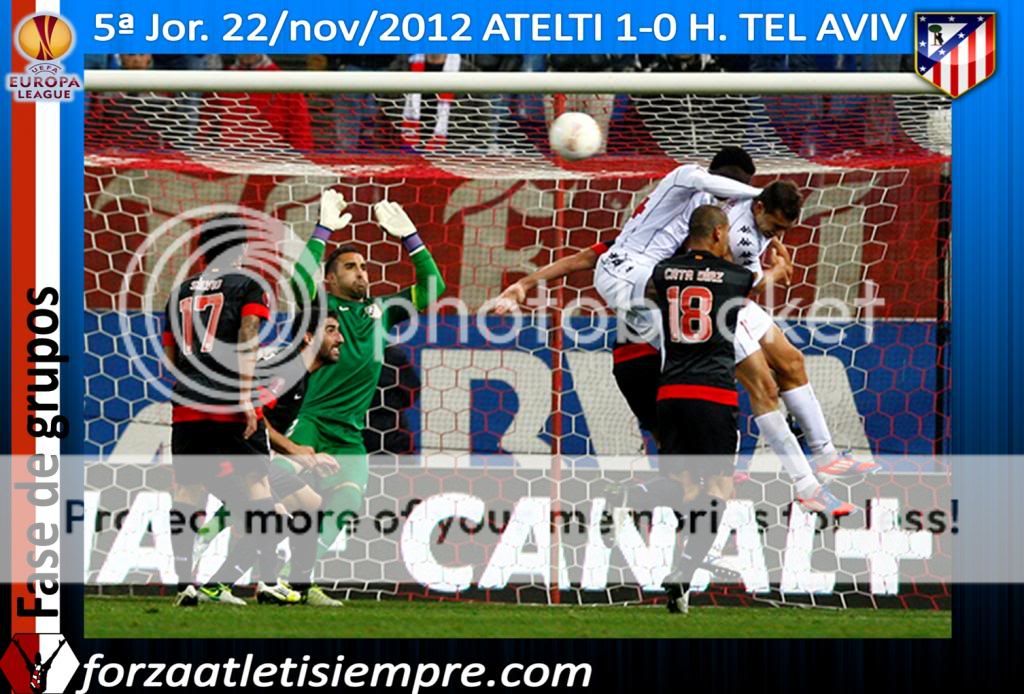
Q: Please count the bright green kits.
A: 1